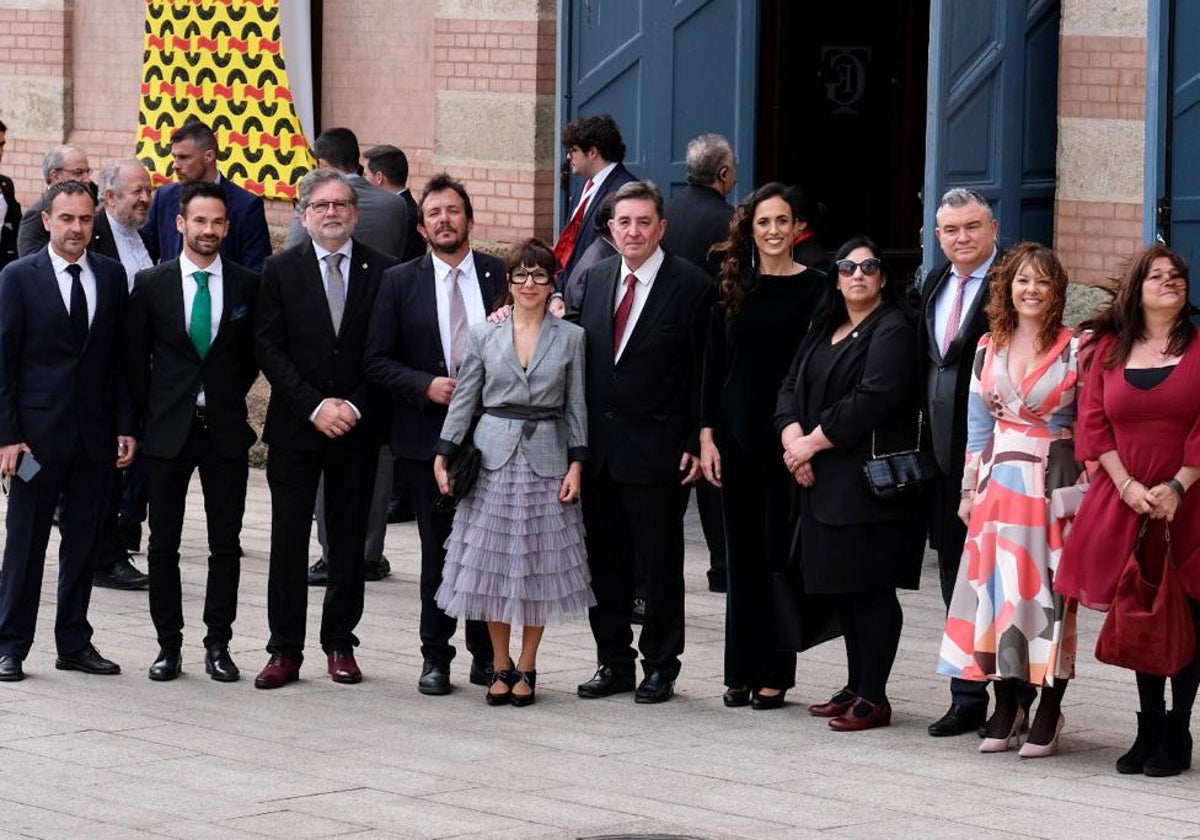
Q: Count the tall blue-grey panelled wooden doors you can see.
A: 3